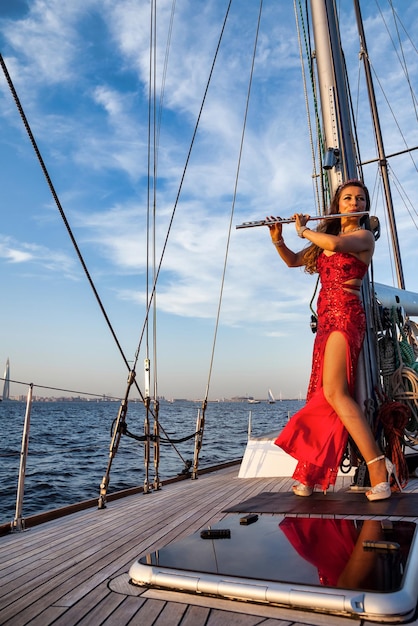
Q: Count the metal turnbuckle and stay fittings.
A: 4